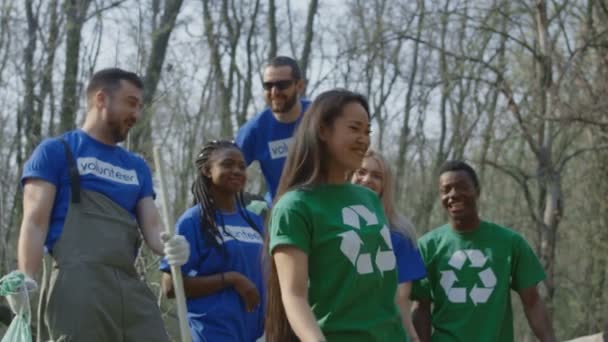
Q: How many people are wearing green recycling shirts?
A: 2